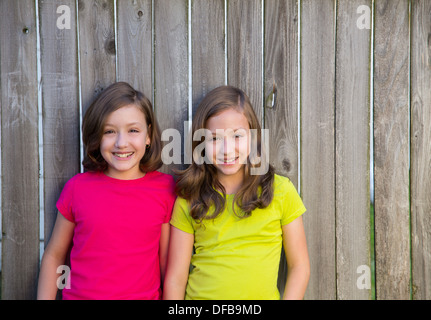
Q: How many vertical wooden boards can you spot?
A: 12